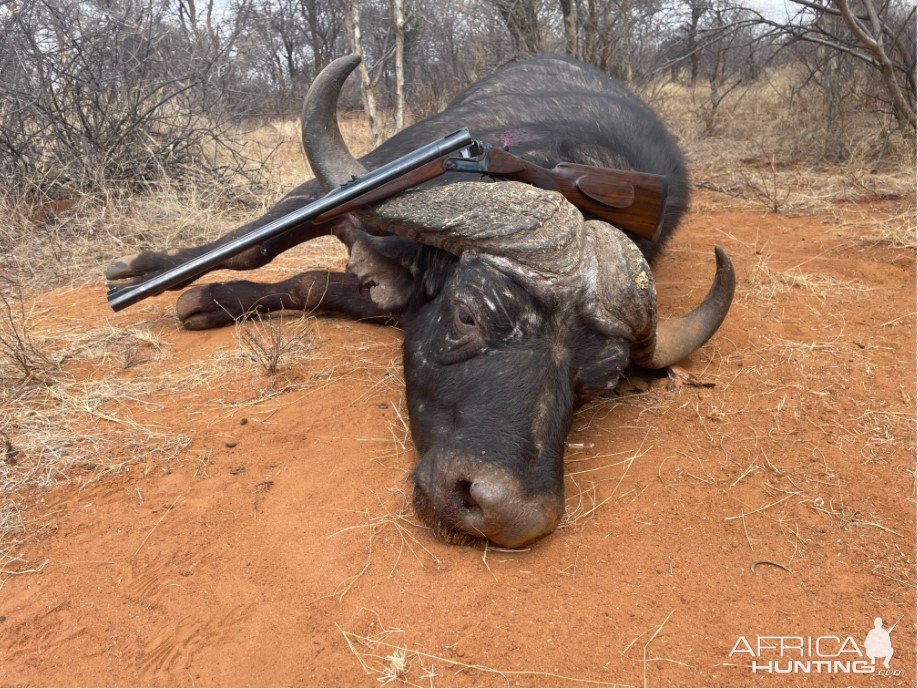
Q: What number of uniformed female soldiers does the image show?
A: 0